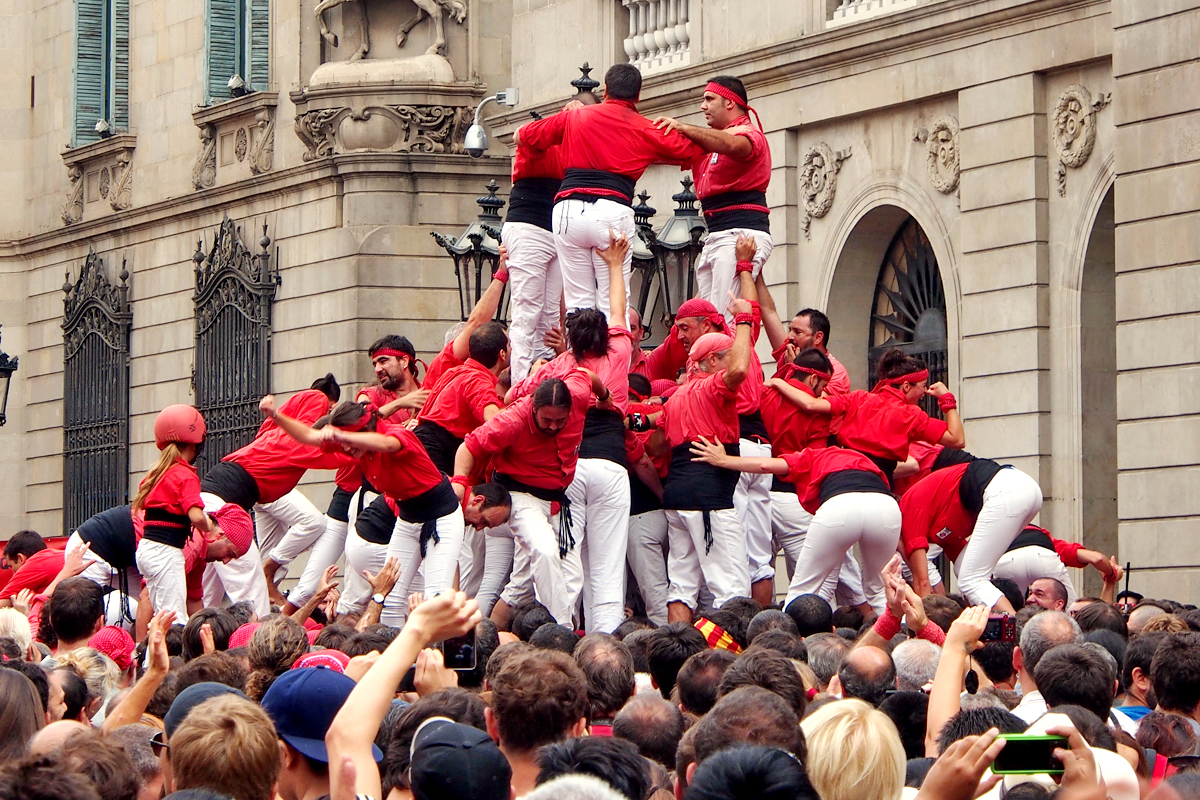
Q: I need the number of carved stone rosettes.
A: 3